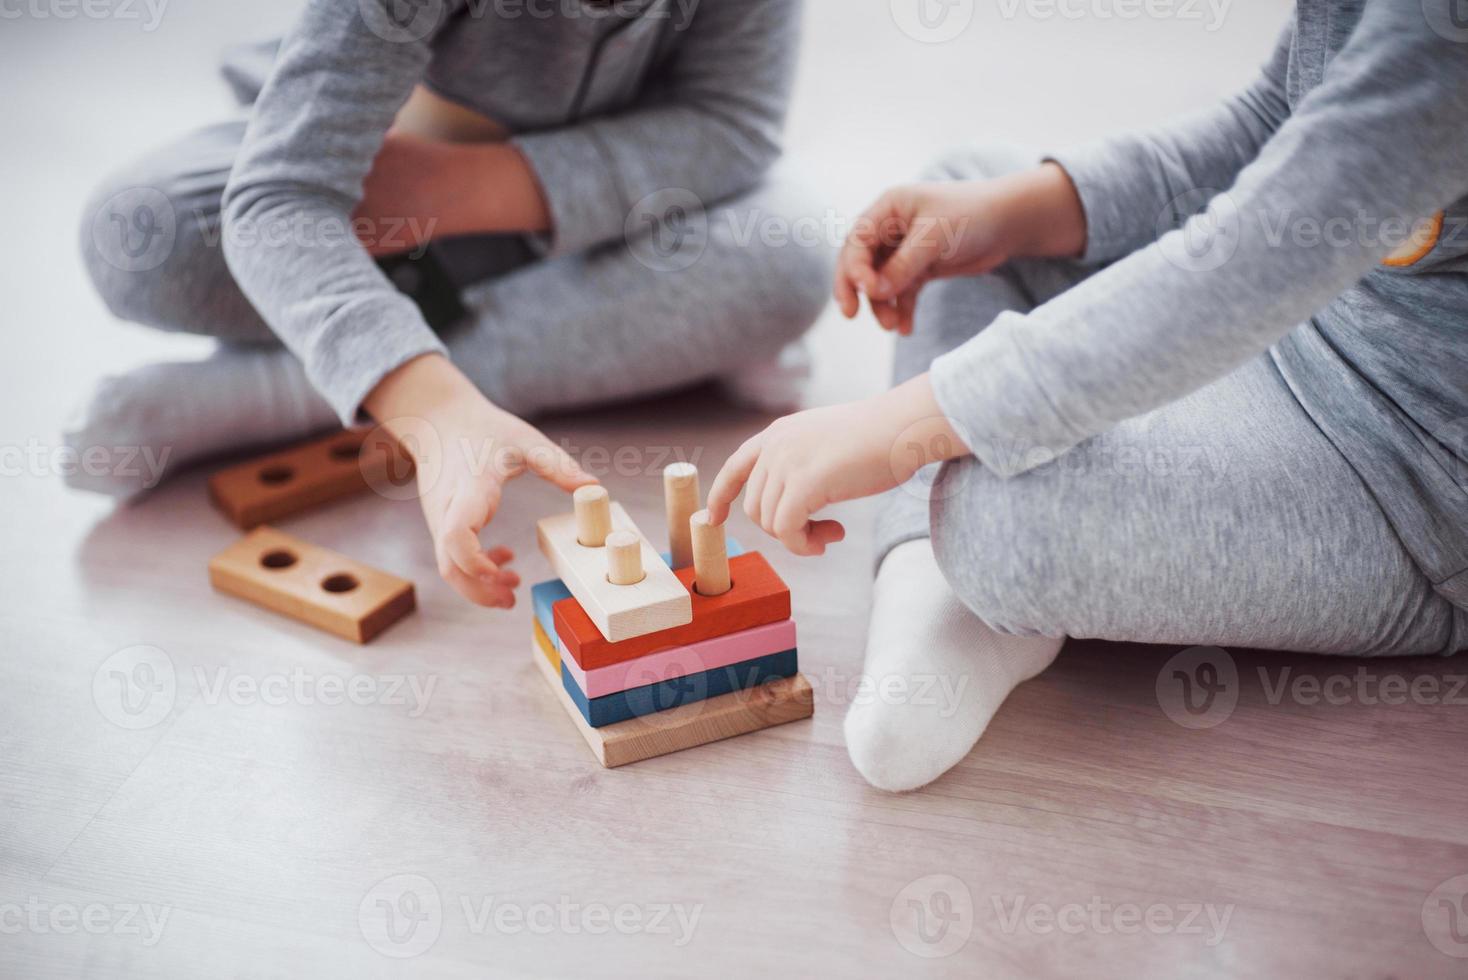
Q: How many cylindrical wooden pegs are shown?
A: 4